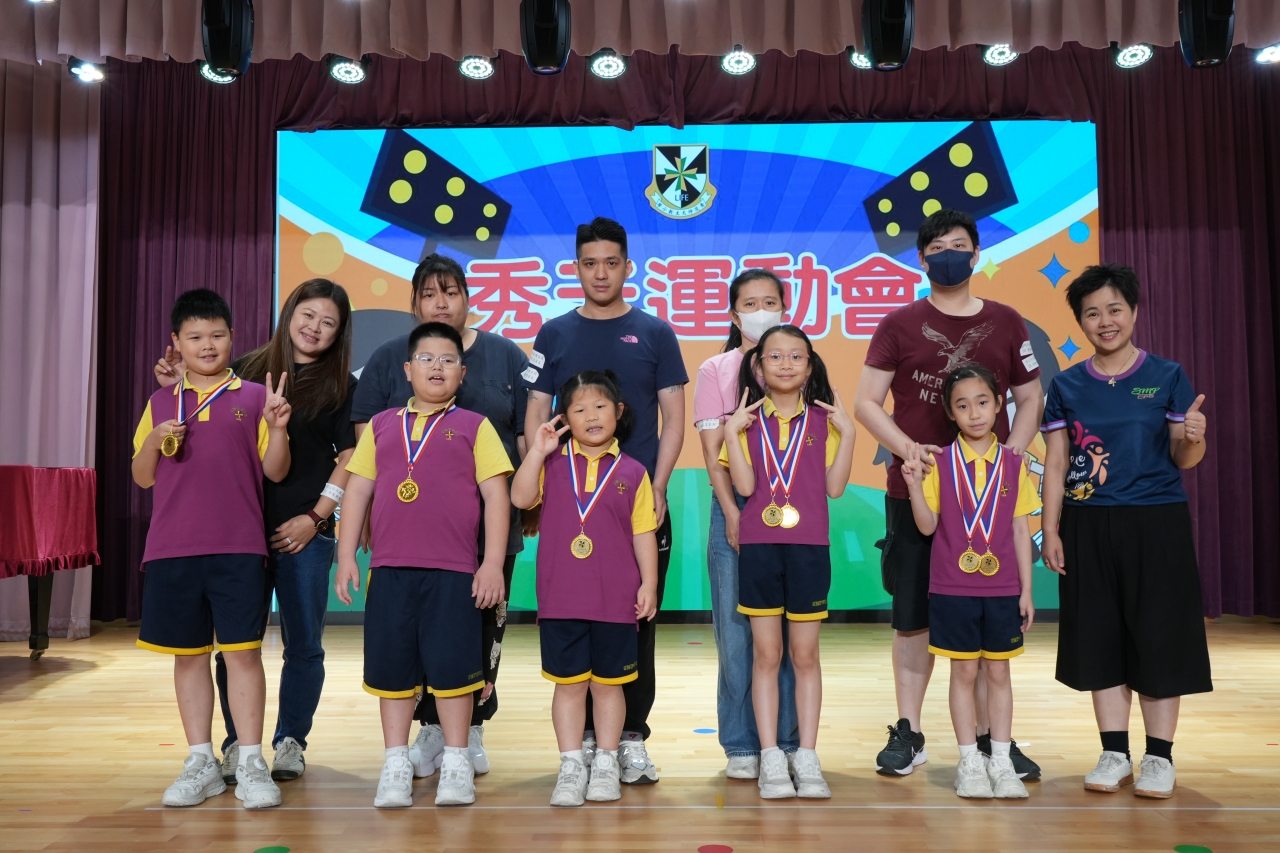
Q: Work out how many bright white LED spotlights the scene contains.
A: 10